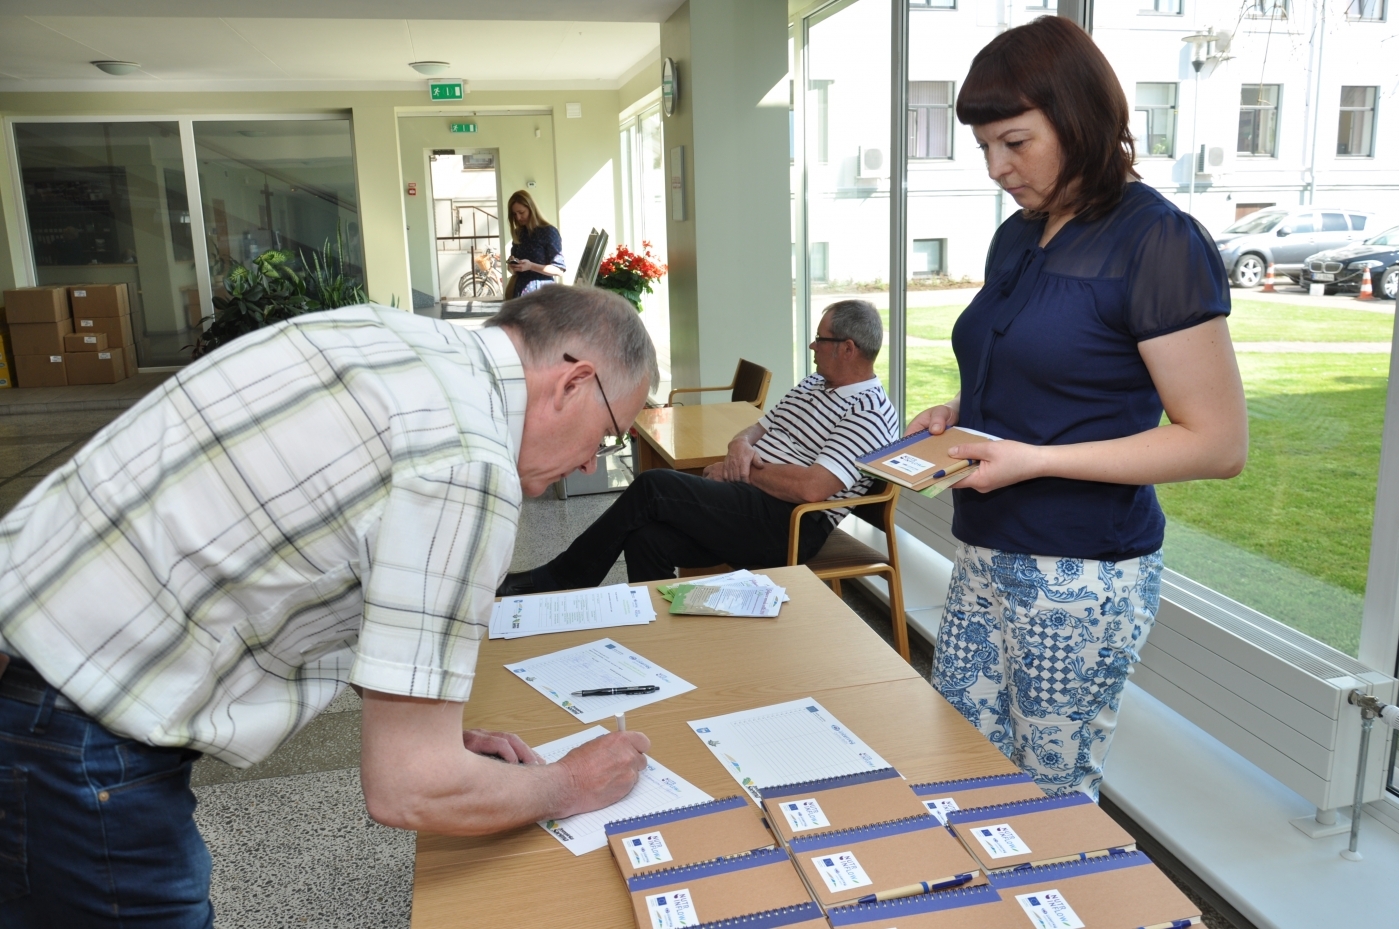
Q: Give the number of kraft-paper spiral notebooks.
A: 10